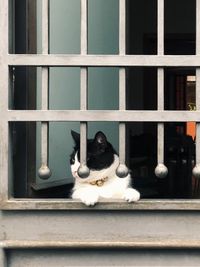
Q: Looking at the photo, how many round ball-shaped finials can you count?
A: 5